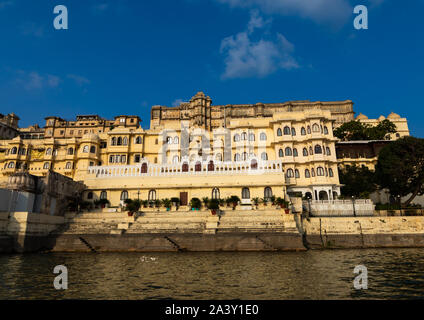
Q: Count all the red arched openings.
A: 5